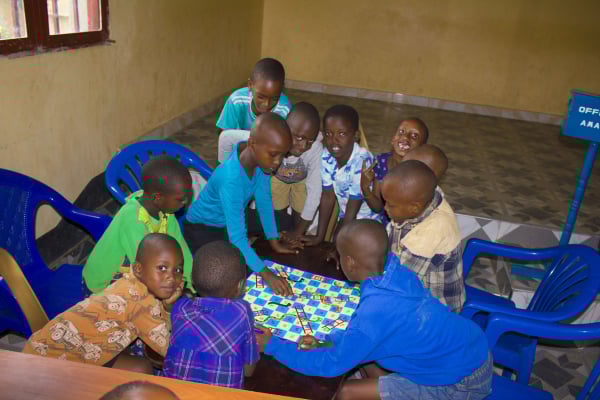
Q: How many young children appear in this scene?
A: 12